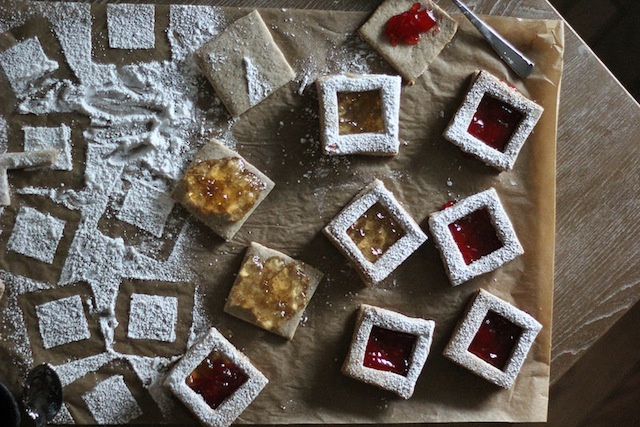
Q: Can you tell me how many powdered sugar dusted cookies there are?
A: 7